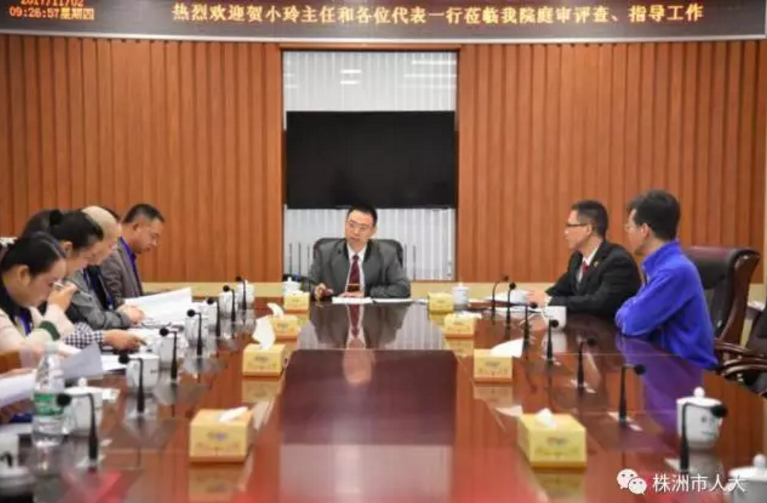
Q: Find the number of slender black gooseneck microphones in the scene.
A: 14